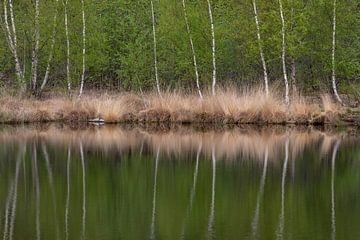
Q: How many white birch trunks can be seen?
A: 12